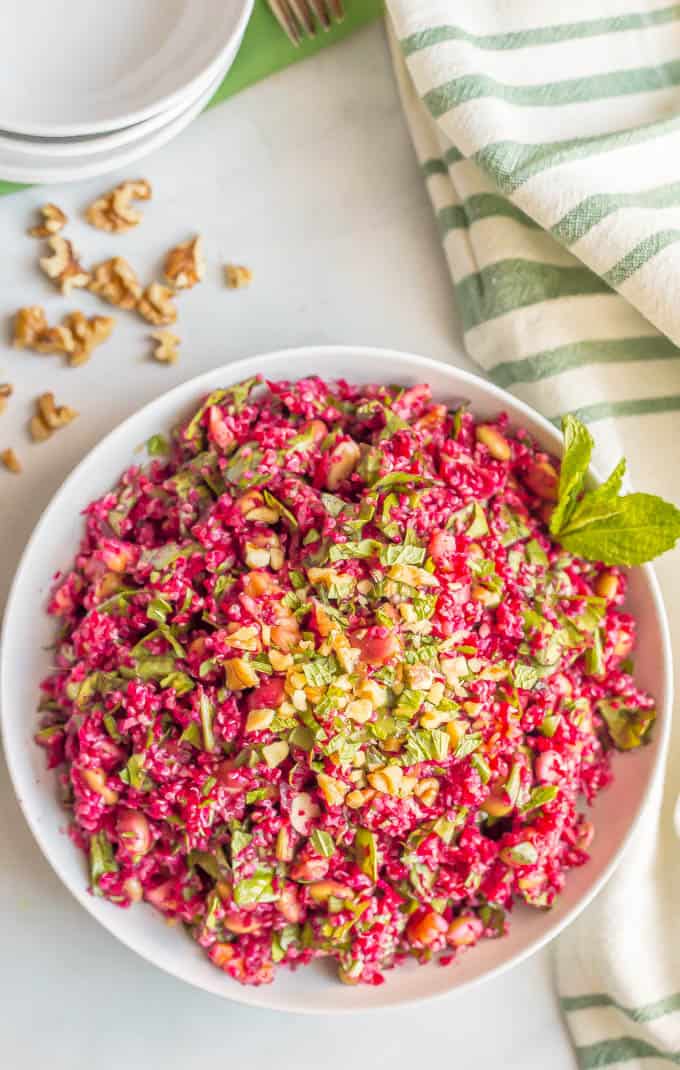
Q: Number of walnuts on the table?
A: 13